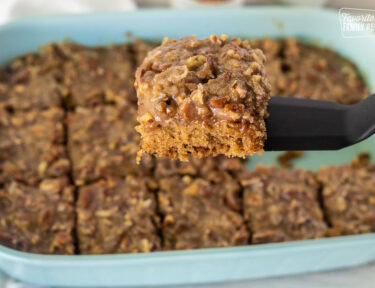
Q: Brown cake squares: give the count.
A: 14